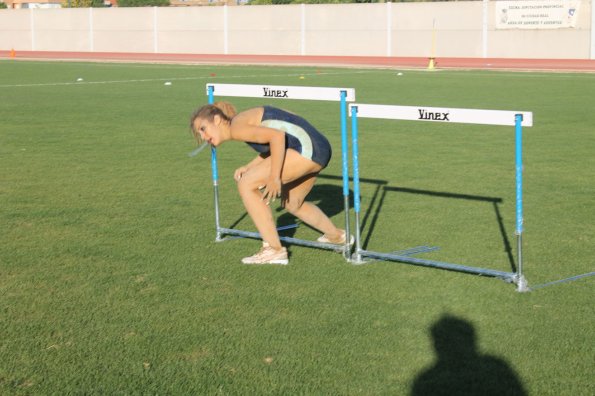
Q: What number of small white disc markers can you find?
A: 3